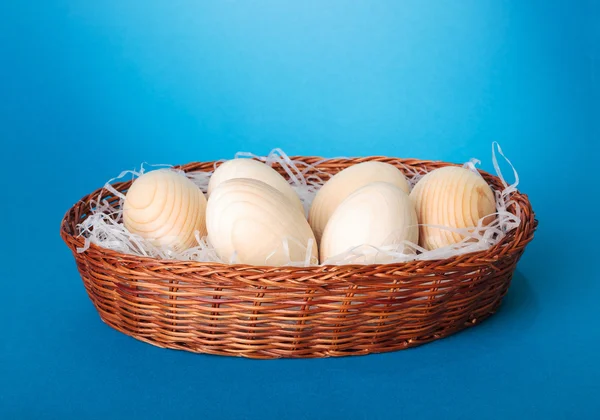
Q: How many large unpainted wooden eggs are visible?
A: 6